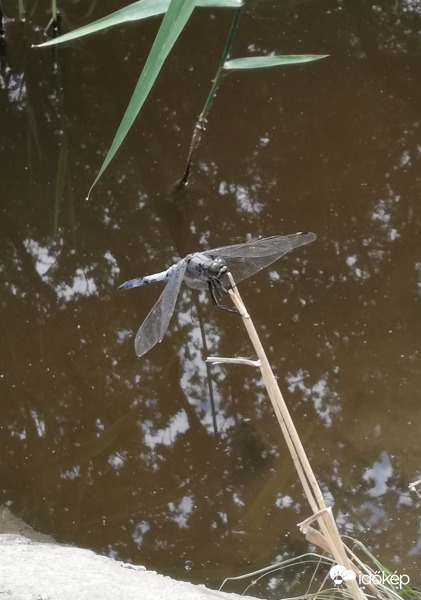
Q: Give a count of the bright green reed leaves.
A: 3